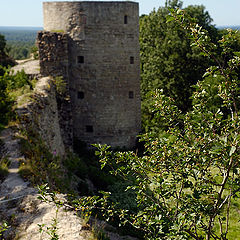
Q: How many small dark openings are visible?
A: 6